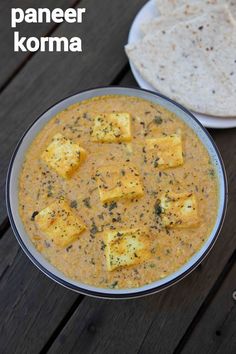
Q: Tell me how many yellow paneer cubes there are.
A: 7